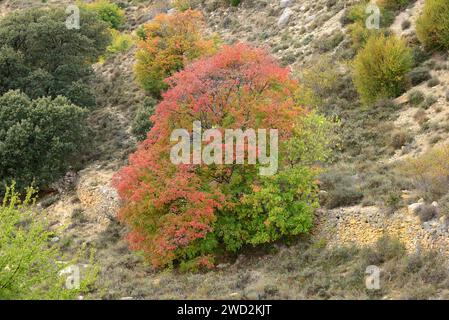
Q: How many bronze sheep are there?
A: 0